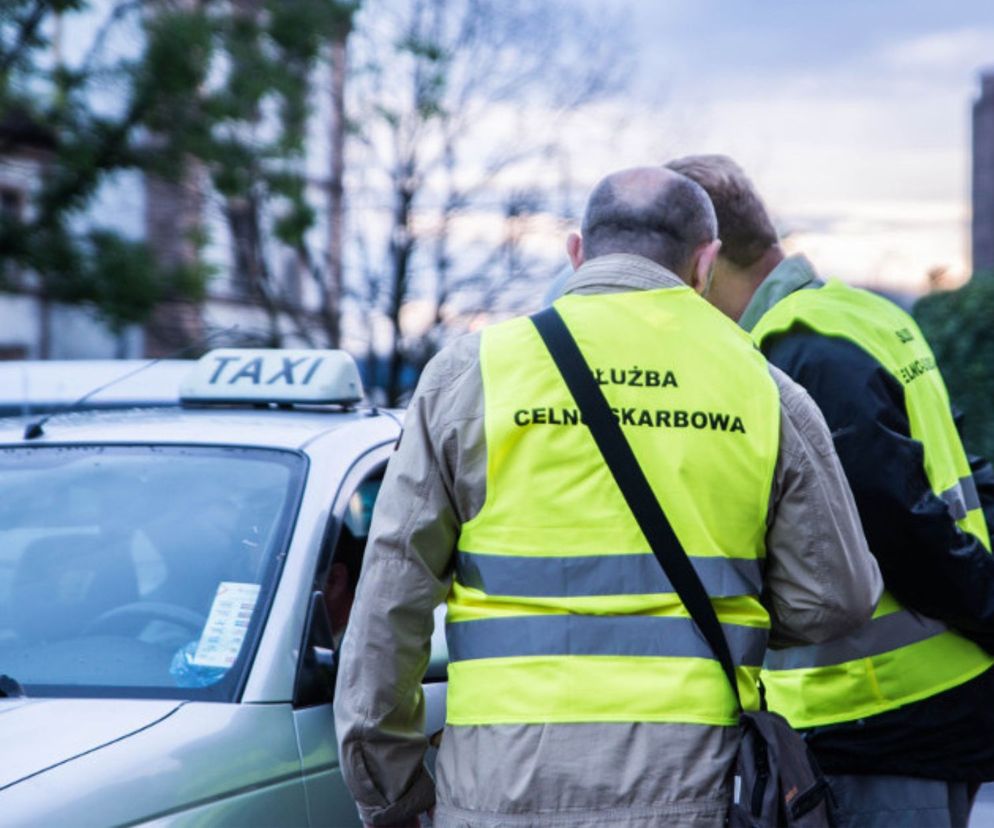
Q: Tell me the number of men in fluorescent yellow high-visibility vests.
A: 2